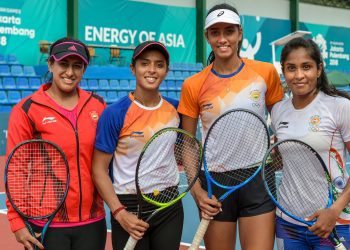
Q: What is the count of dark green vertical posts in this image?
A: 3